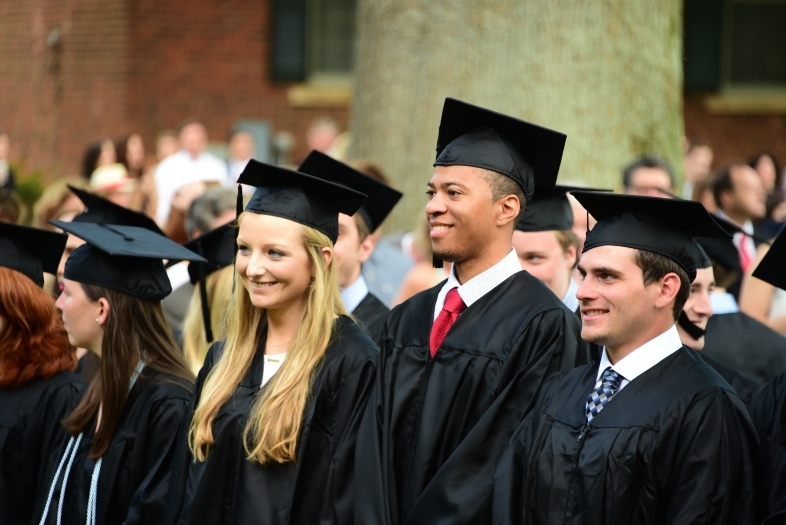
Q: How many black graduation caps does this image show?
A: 12